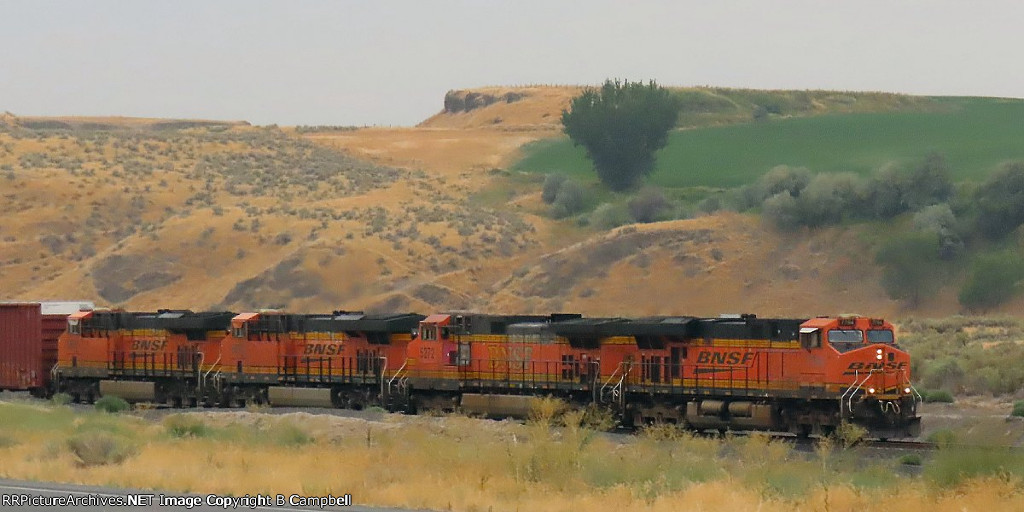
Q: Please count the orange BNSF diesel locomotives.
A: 4